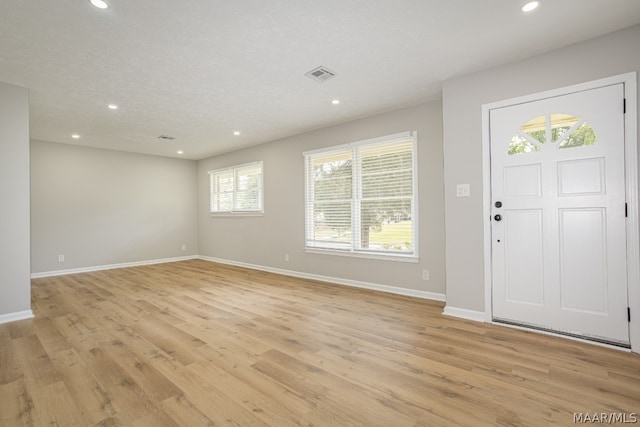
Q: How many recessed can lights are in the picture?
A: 7